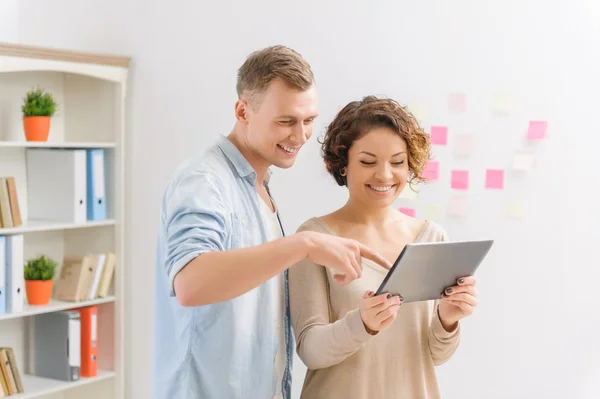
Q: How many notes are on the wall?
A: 15